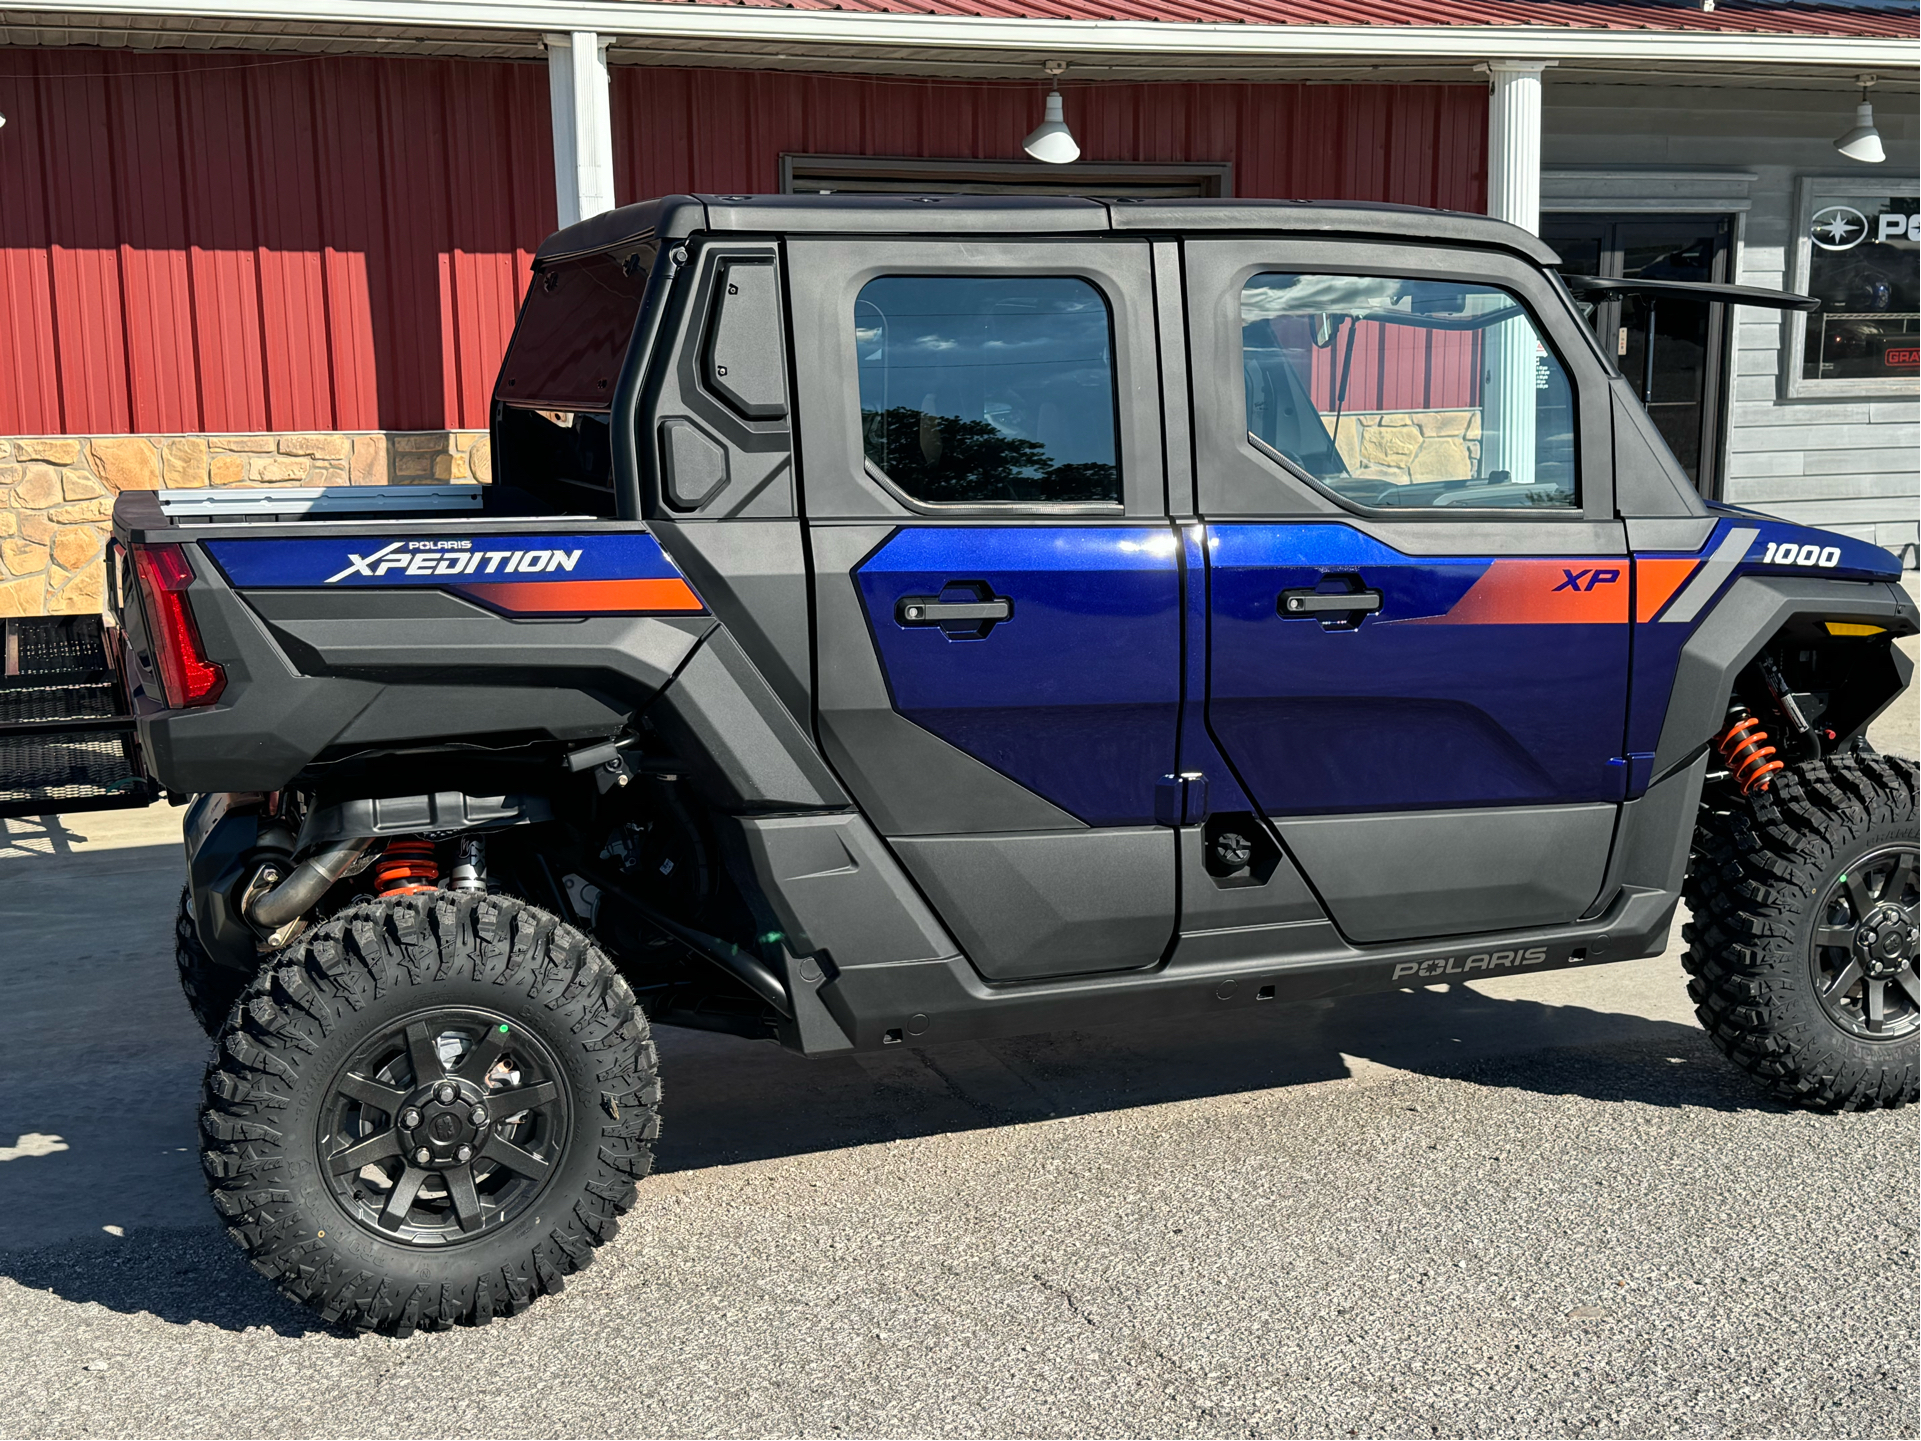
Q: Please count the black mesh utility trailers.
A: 1